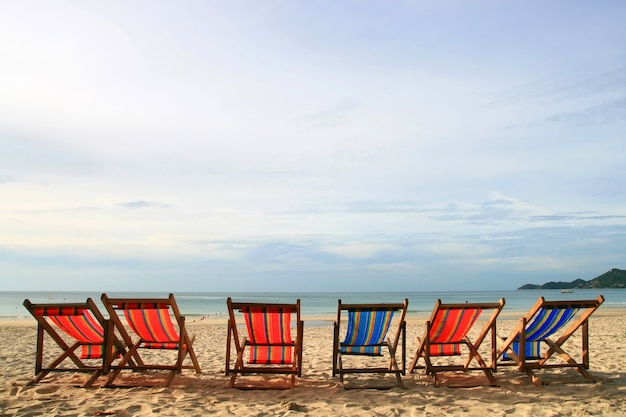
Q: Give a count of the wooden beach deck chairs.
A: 6